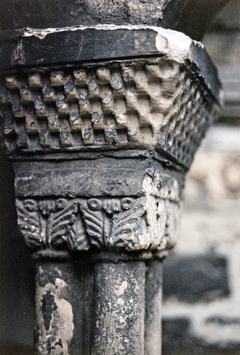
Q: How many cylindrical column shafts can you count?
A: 3